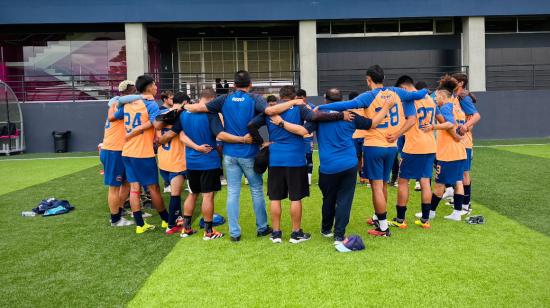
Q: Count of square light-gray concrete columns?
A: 3